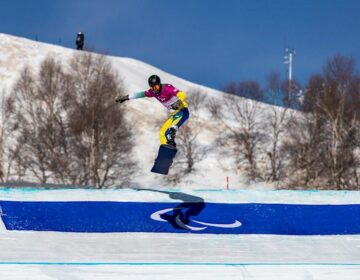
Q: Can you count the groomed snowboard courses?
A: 1